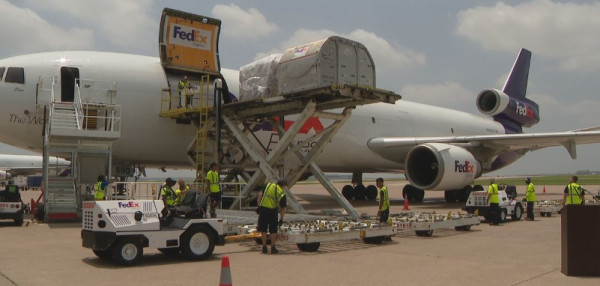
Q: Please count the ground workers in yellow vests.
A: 10